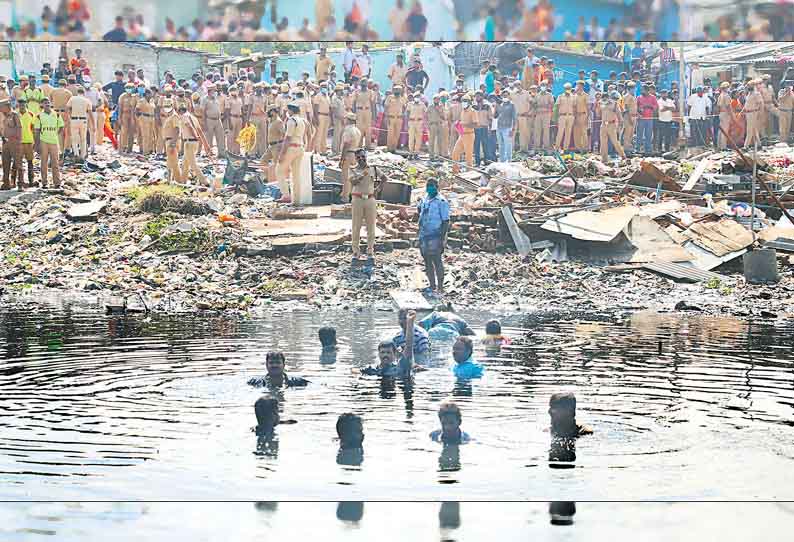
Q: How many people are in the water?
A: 10